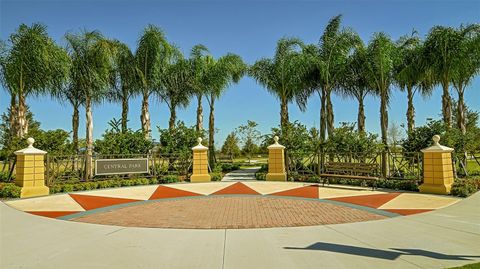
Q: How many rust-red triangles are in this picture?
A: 7